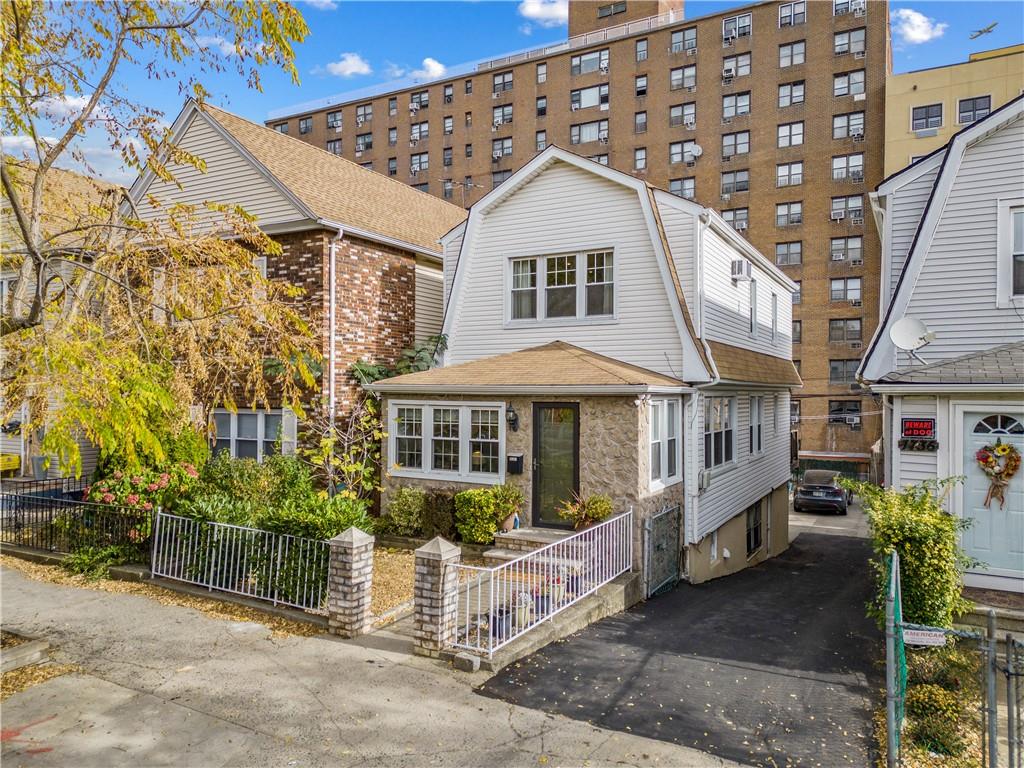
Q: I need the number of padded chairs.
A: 0